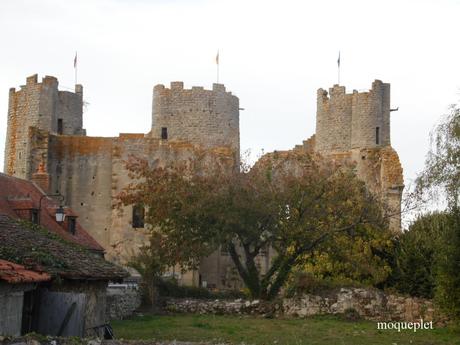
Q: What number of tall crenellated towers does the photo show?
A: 3